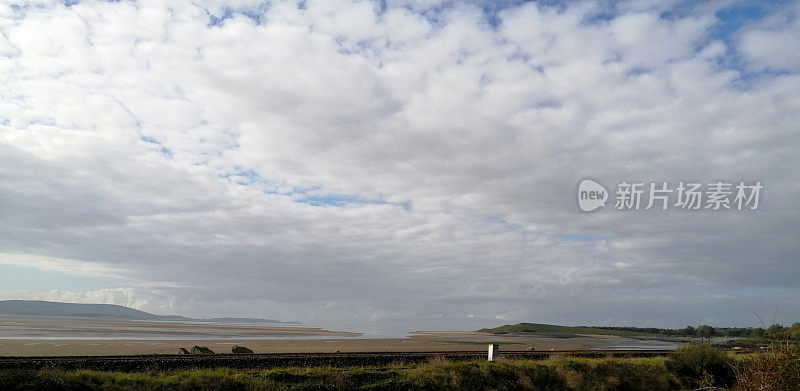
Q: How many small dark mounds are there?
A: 3